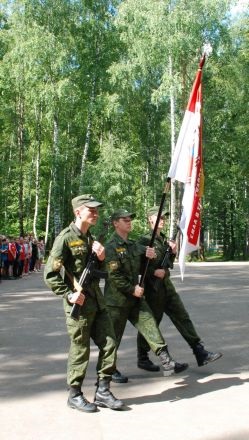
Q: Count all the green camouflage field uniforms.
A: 3